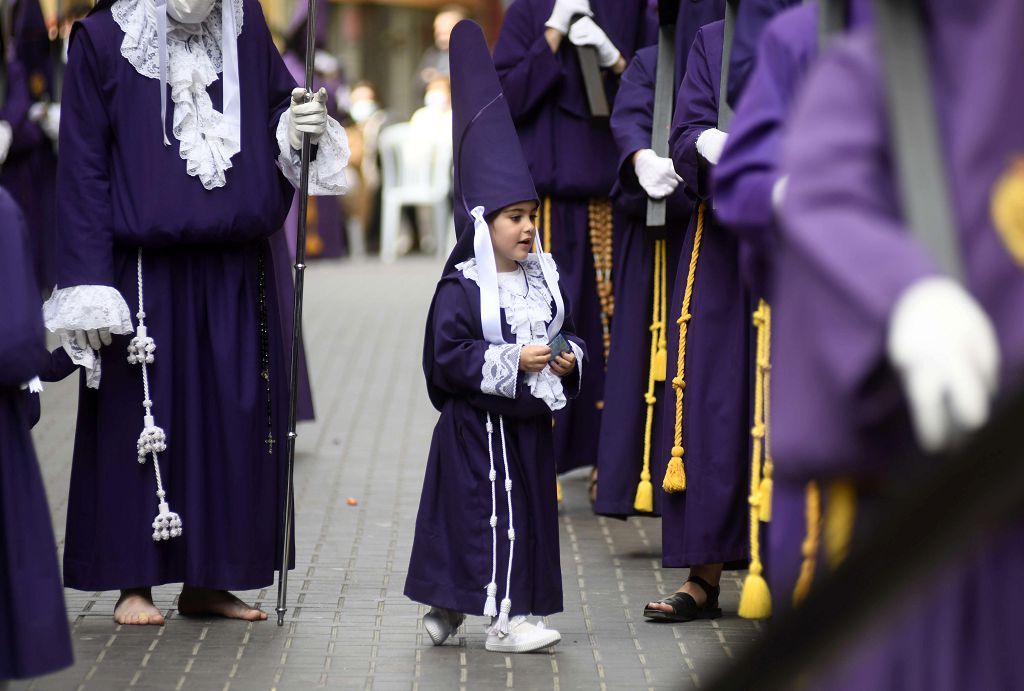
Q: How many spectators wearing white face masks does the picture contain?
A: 2